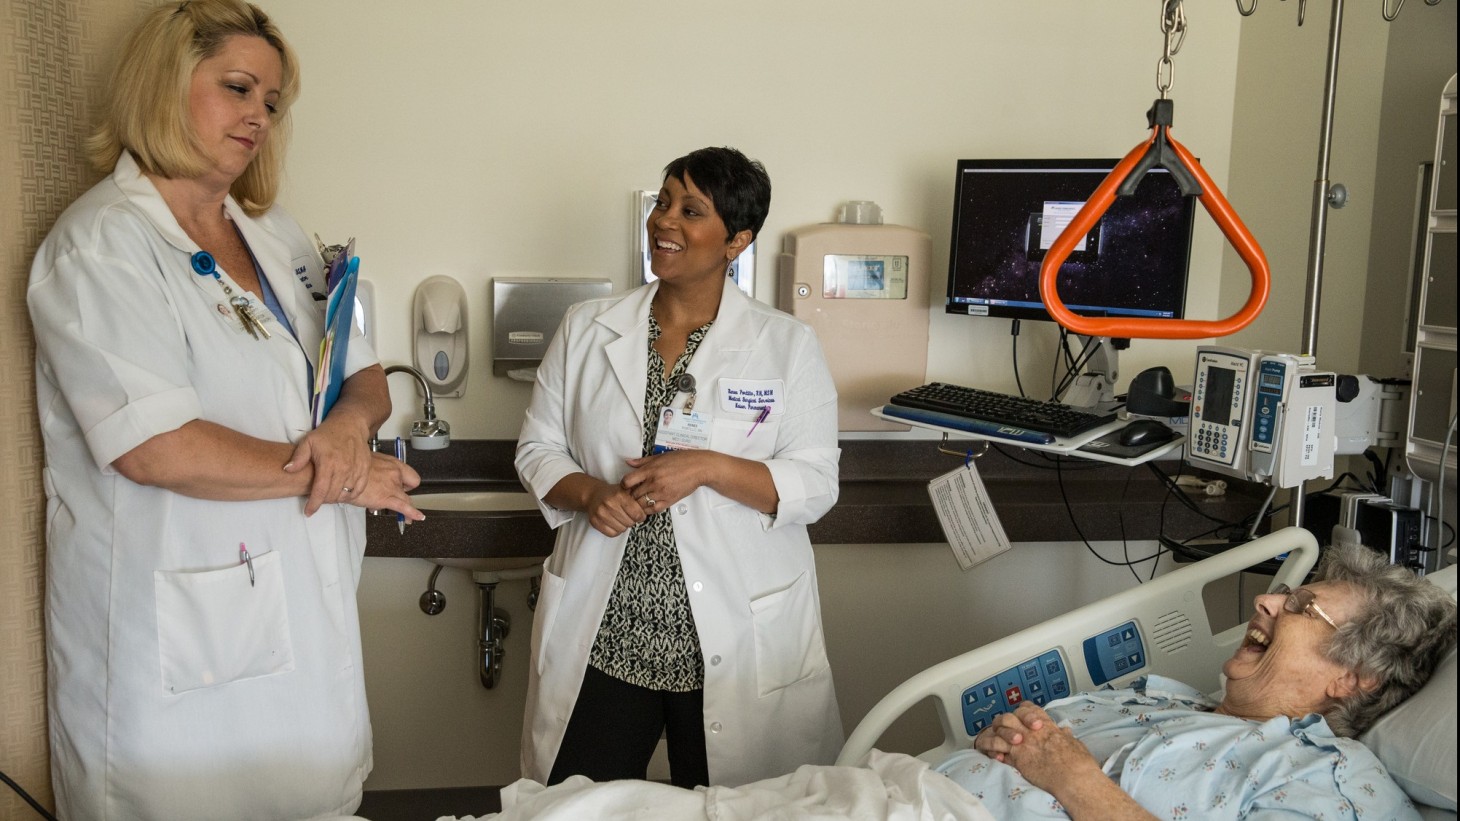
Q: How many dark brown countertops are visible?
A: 1